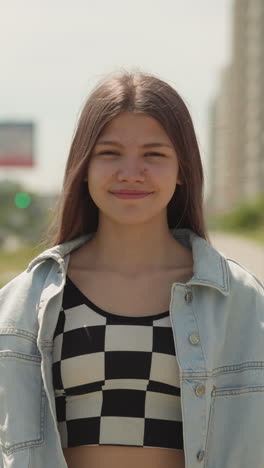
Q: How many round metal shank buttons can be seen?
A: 4